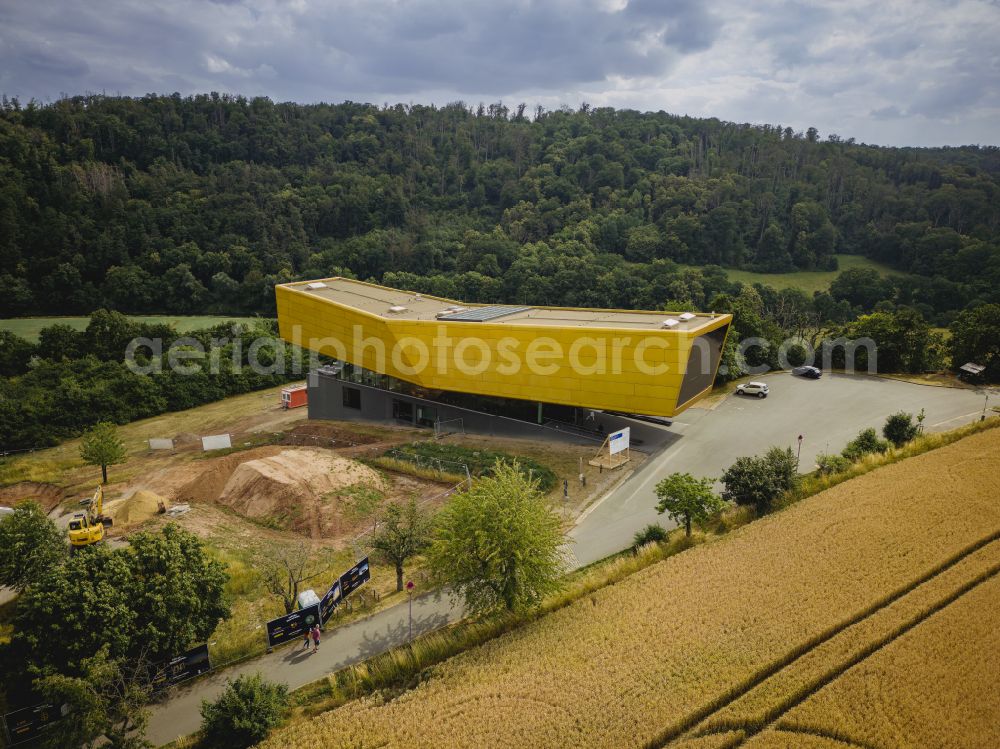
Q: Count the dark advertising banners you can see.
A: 5